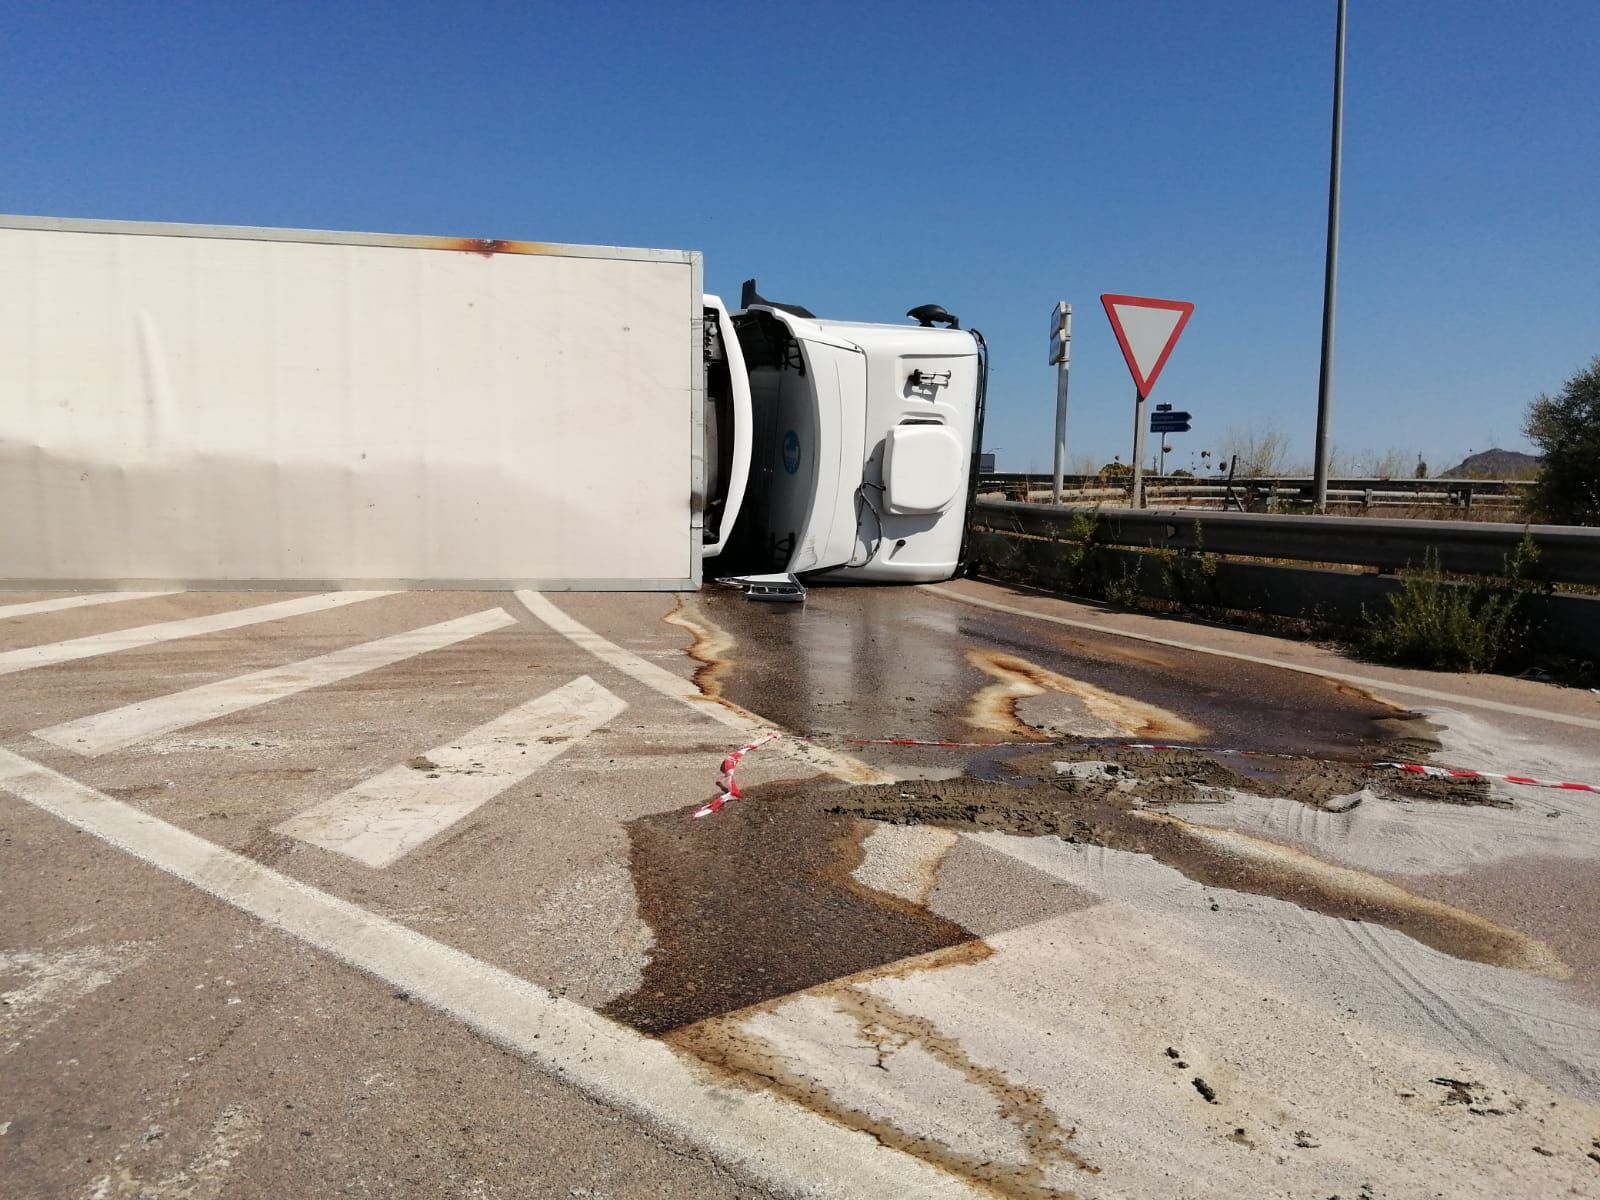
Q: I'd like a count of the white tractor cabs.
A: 1